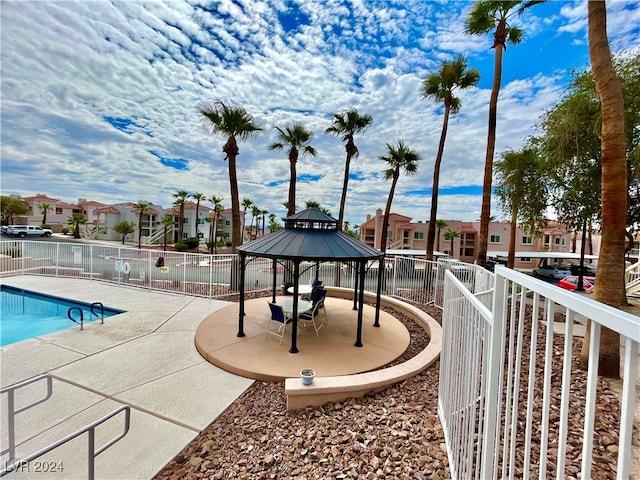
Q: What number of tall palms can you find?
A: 7